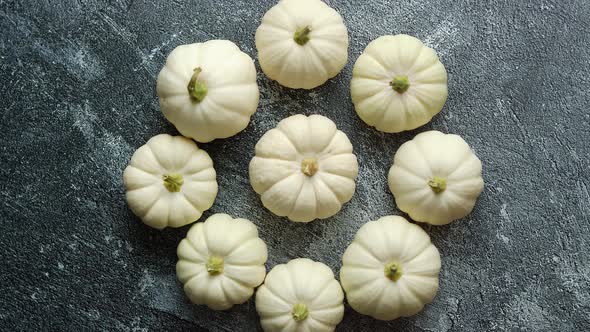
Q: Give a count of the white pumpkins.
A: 9